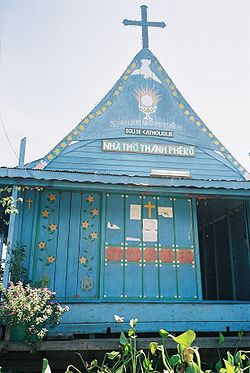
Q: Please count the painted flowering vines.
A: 2